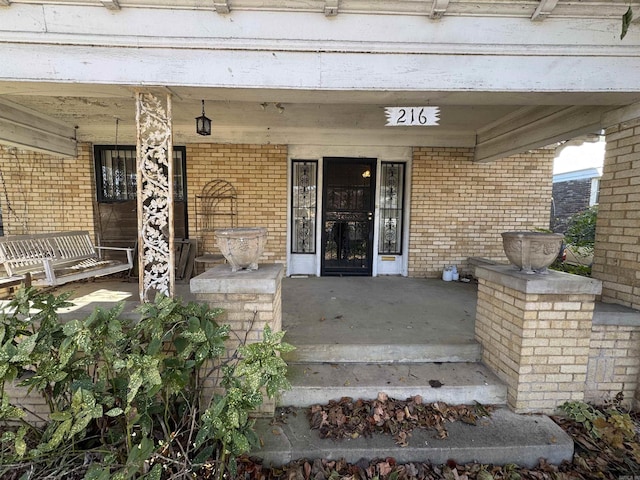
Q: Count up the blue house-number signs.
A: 0